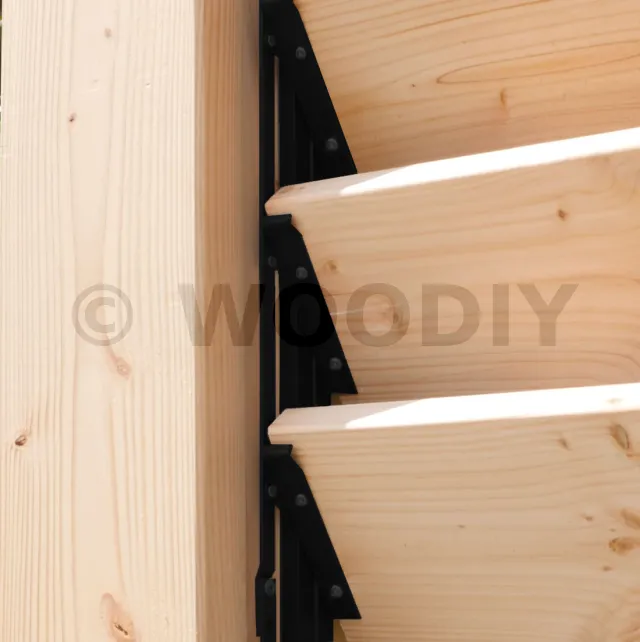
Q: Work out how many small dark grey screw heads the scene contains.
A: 10